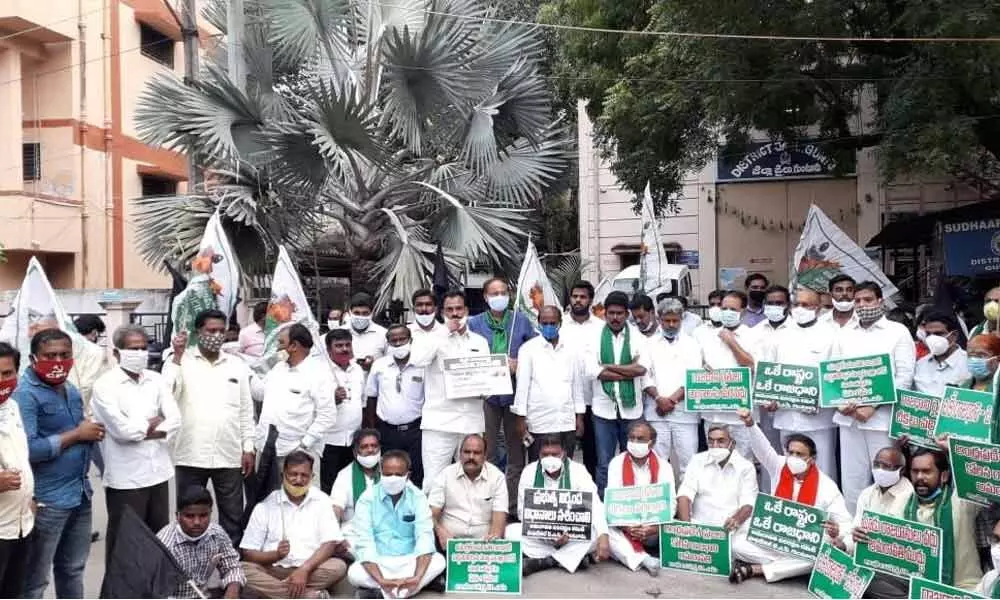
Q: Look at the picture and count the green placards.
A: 13